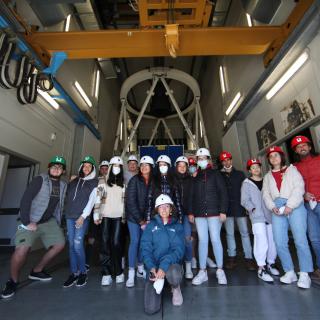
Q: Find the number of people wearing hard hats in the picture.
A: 15